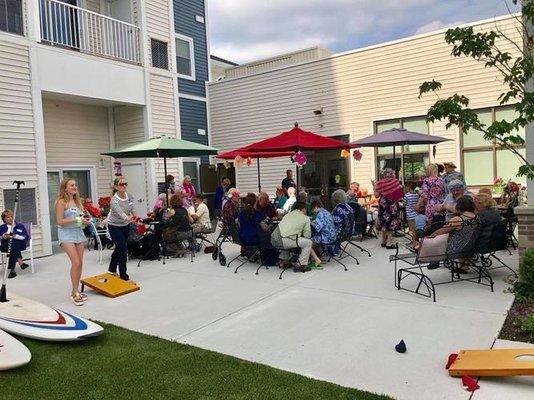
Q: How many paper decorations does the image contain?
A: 6